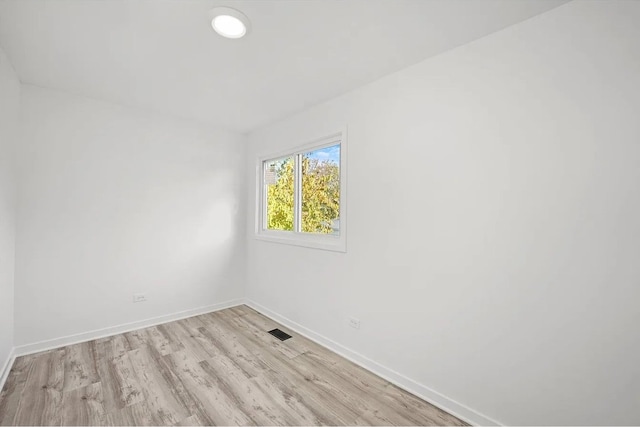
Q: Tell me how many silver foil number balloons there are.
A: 0